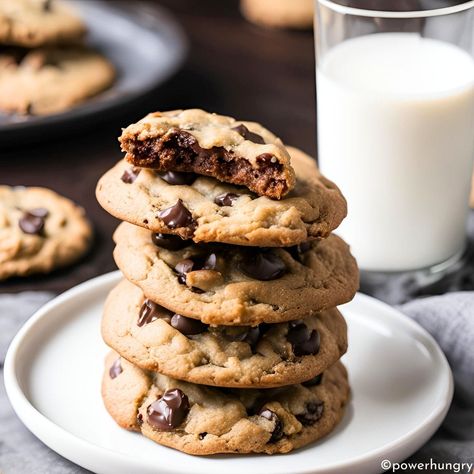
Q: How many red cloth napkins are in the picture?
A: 0